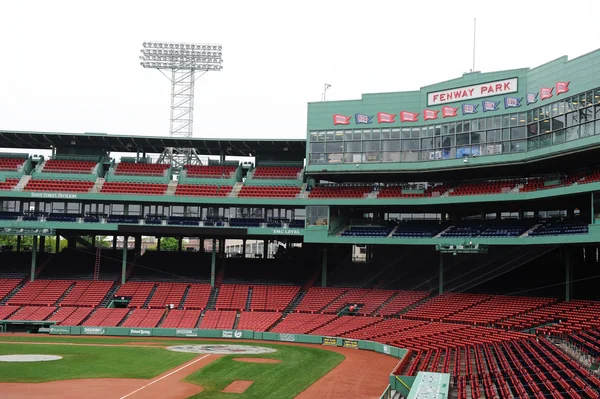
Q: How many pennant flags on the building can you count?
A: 12